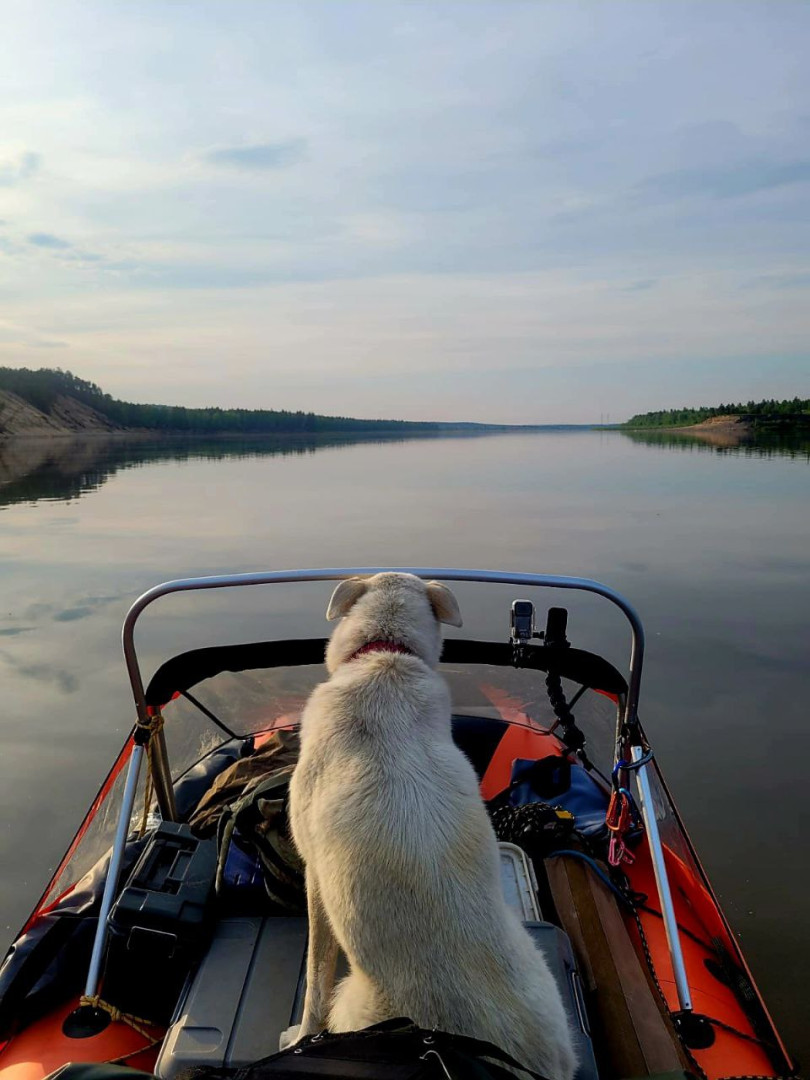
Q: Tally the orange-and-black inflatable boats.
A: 1